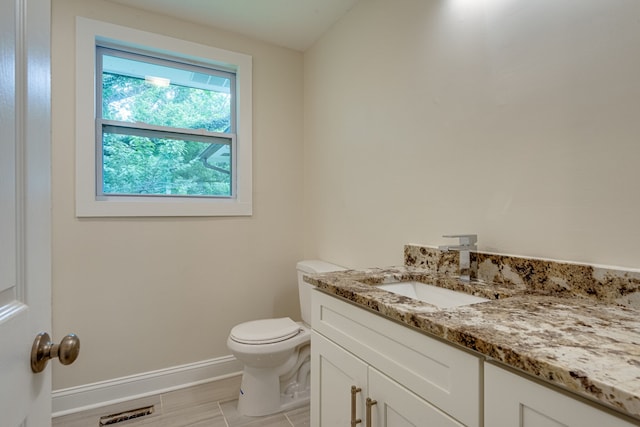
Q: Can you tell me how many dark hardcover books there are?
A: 0